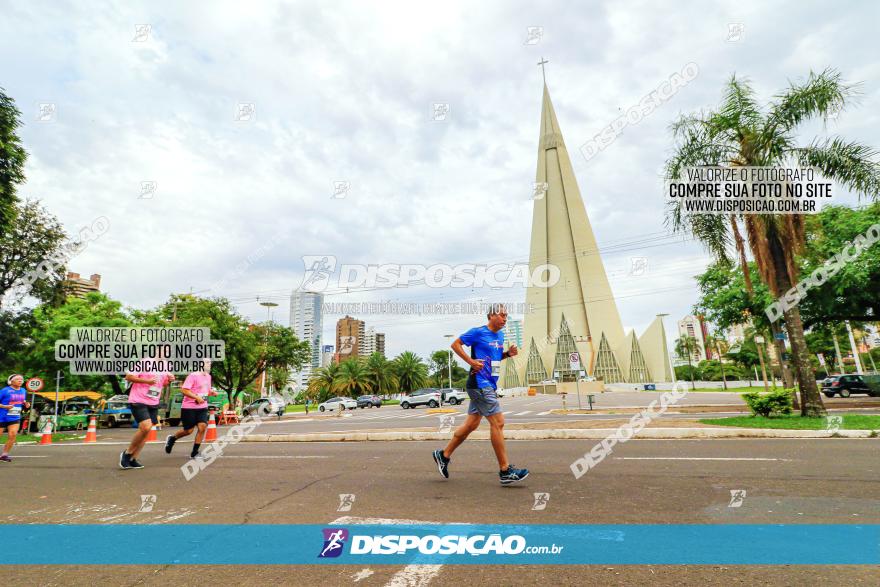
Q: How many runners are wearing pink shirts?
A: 2